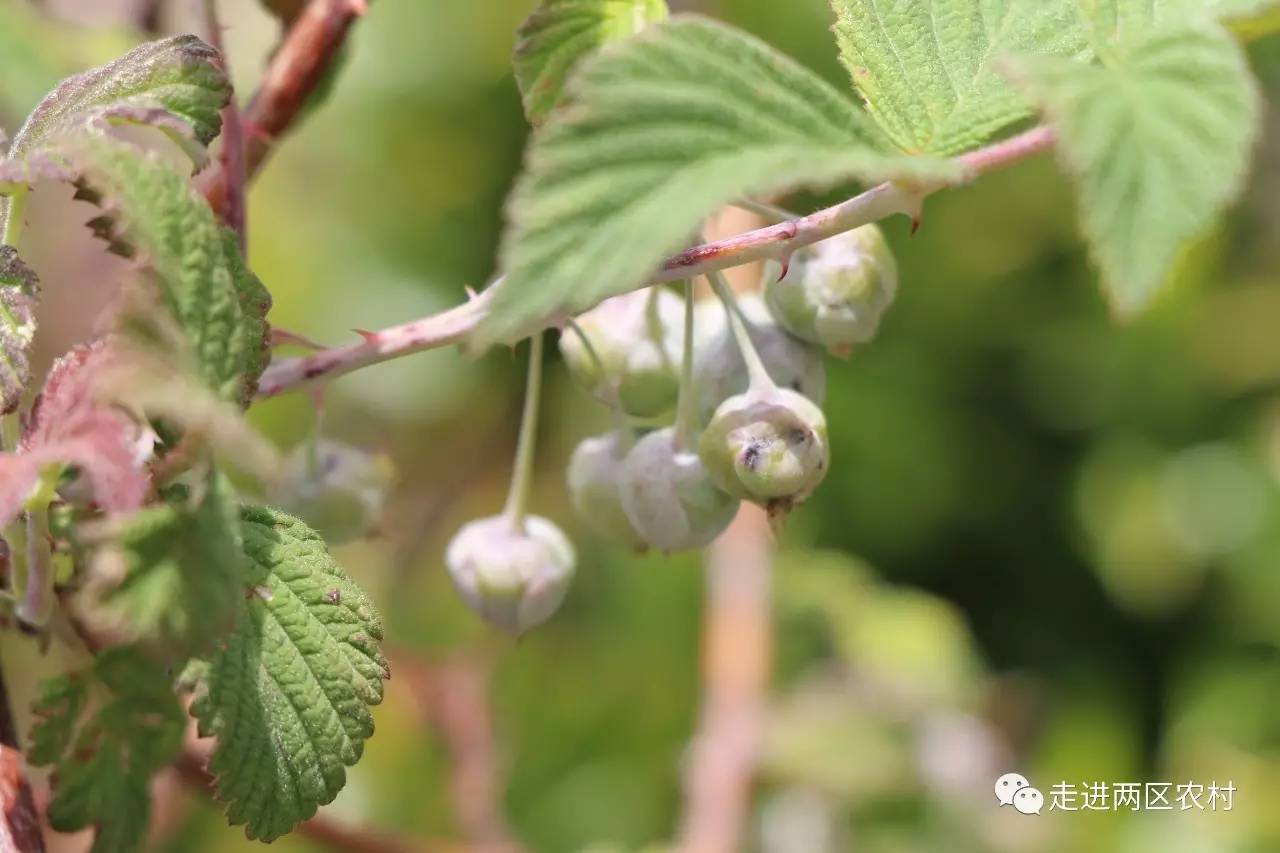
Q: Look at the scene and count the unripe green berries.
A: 8